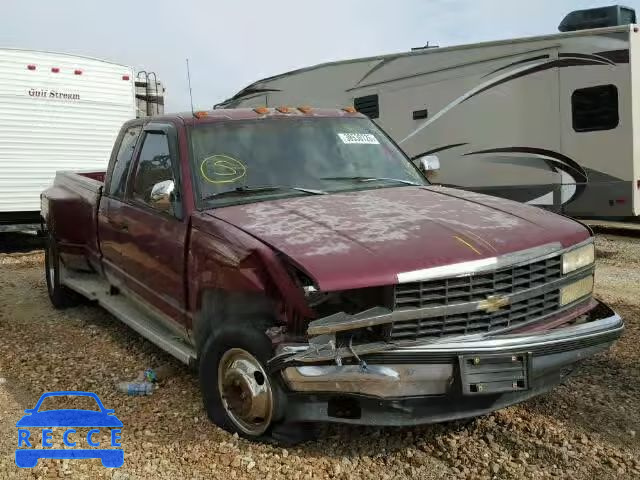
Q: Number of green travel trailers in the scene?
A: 0